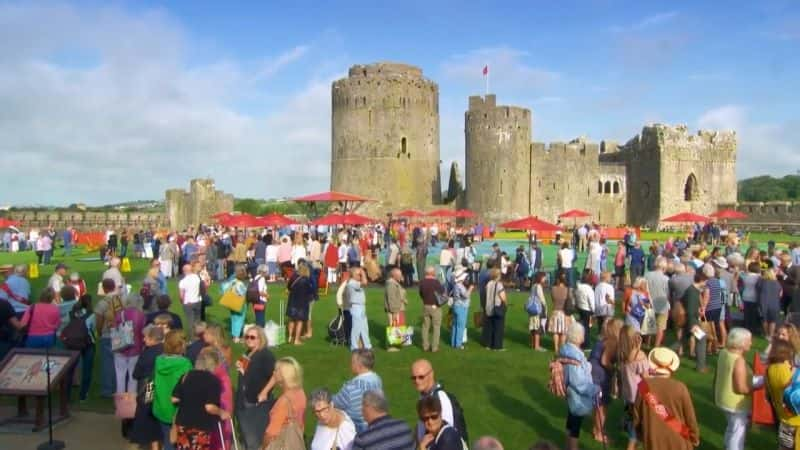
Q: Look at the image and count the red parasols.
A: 14